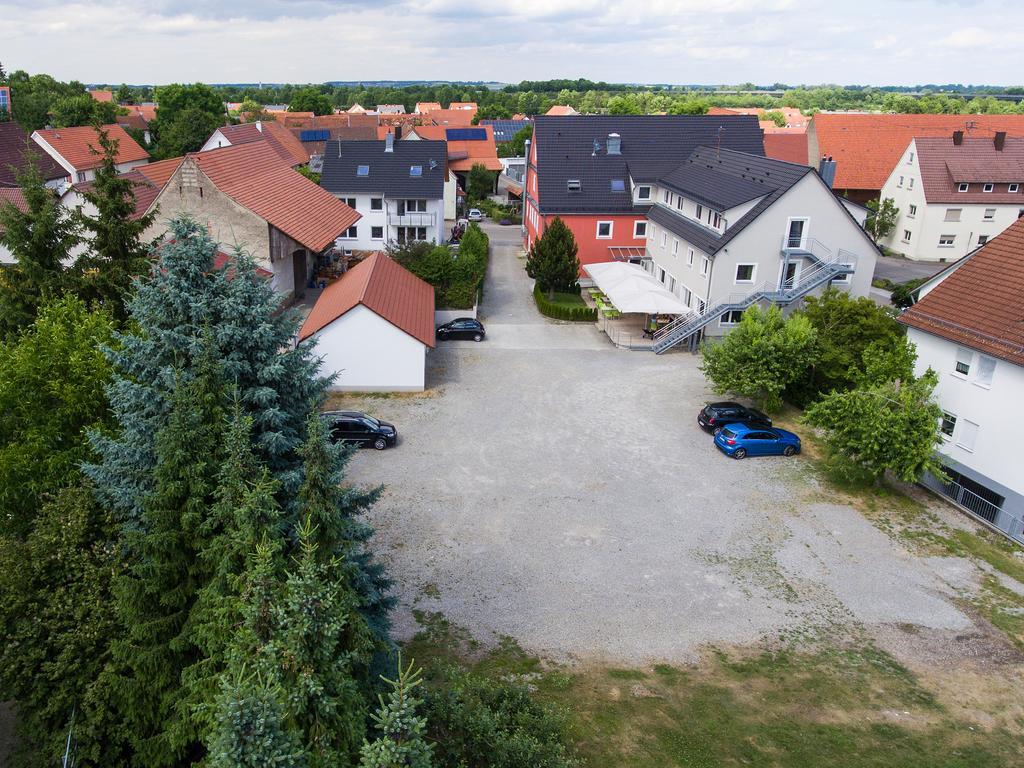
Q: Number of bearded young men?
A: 0